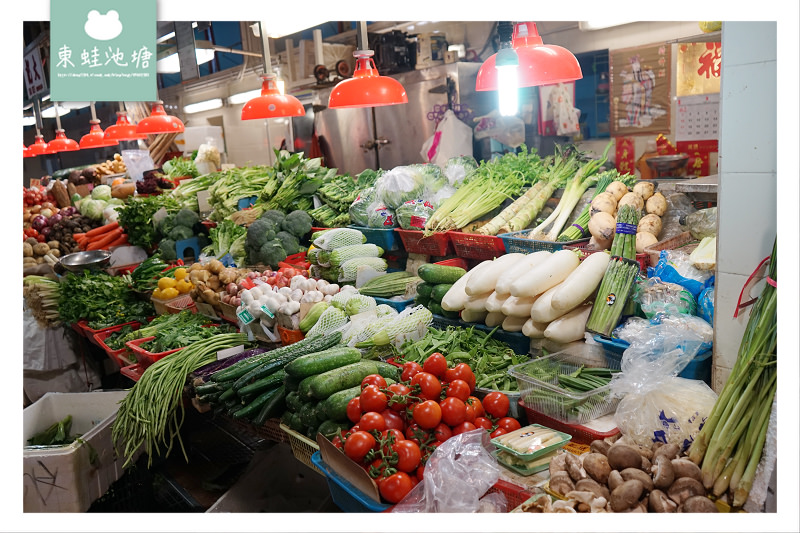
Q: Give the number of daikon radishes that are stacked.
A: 14